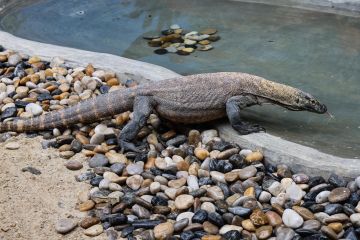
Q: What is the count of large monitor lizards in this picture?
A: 1